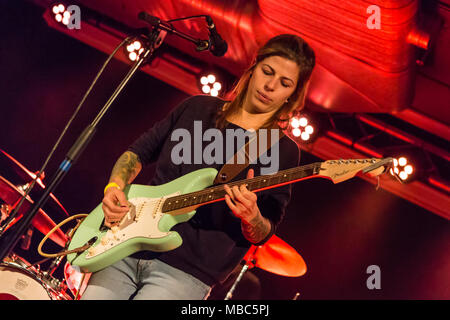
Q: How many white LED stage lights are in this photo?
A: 5